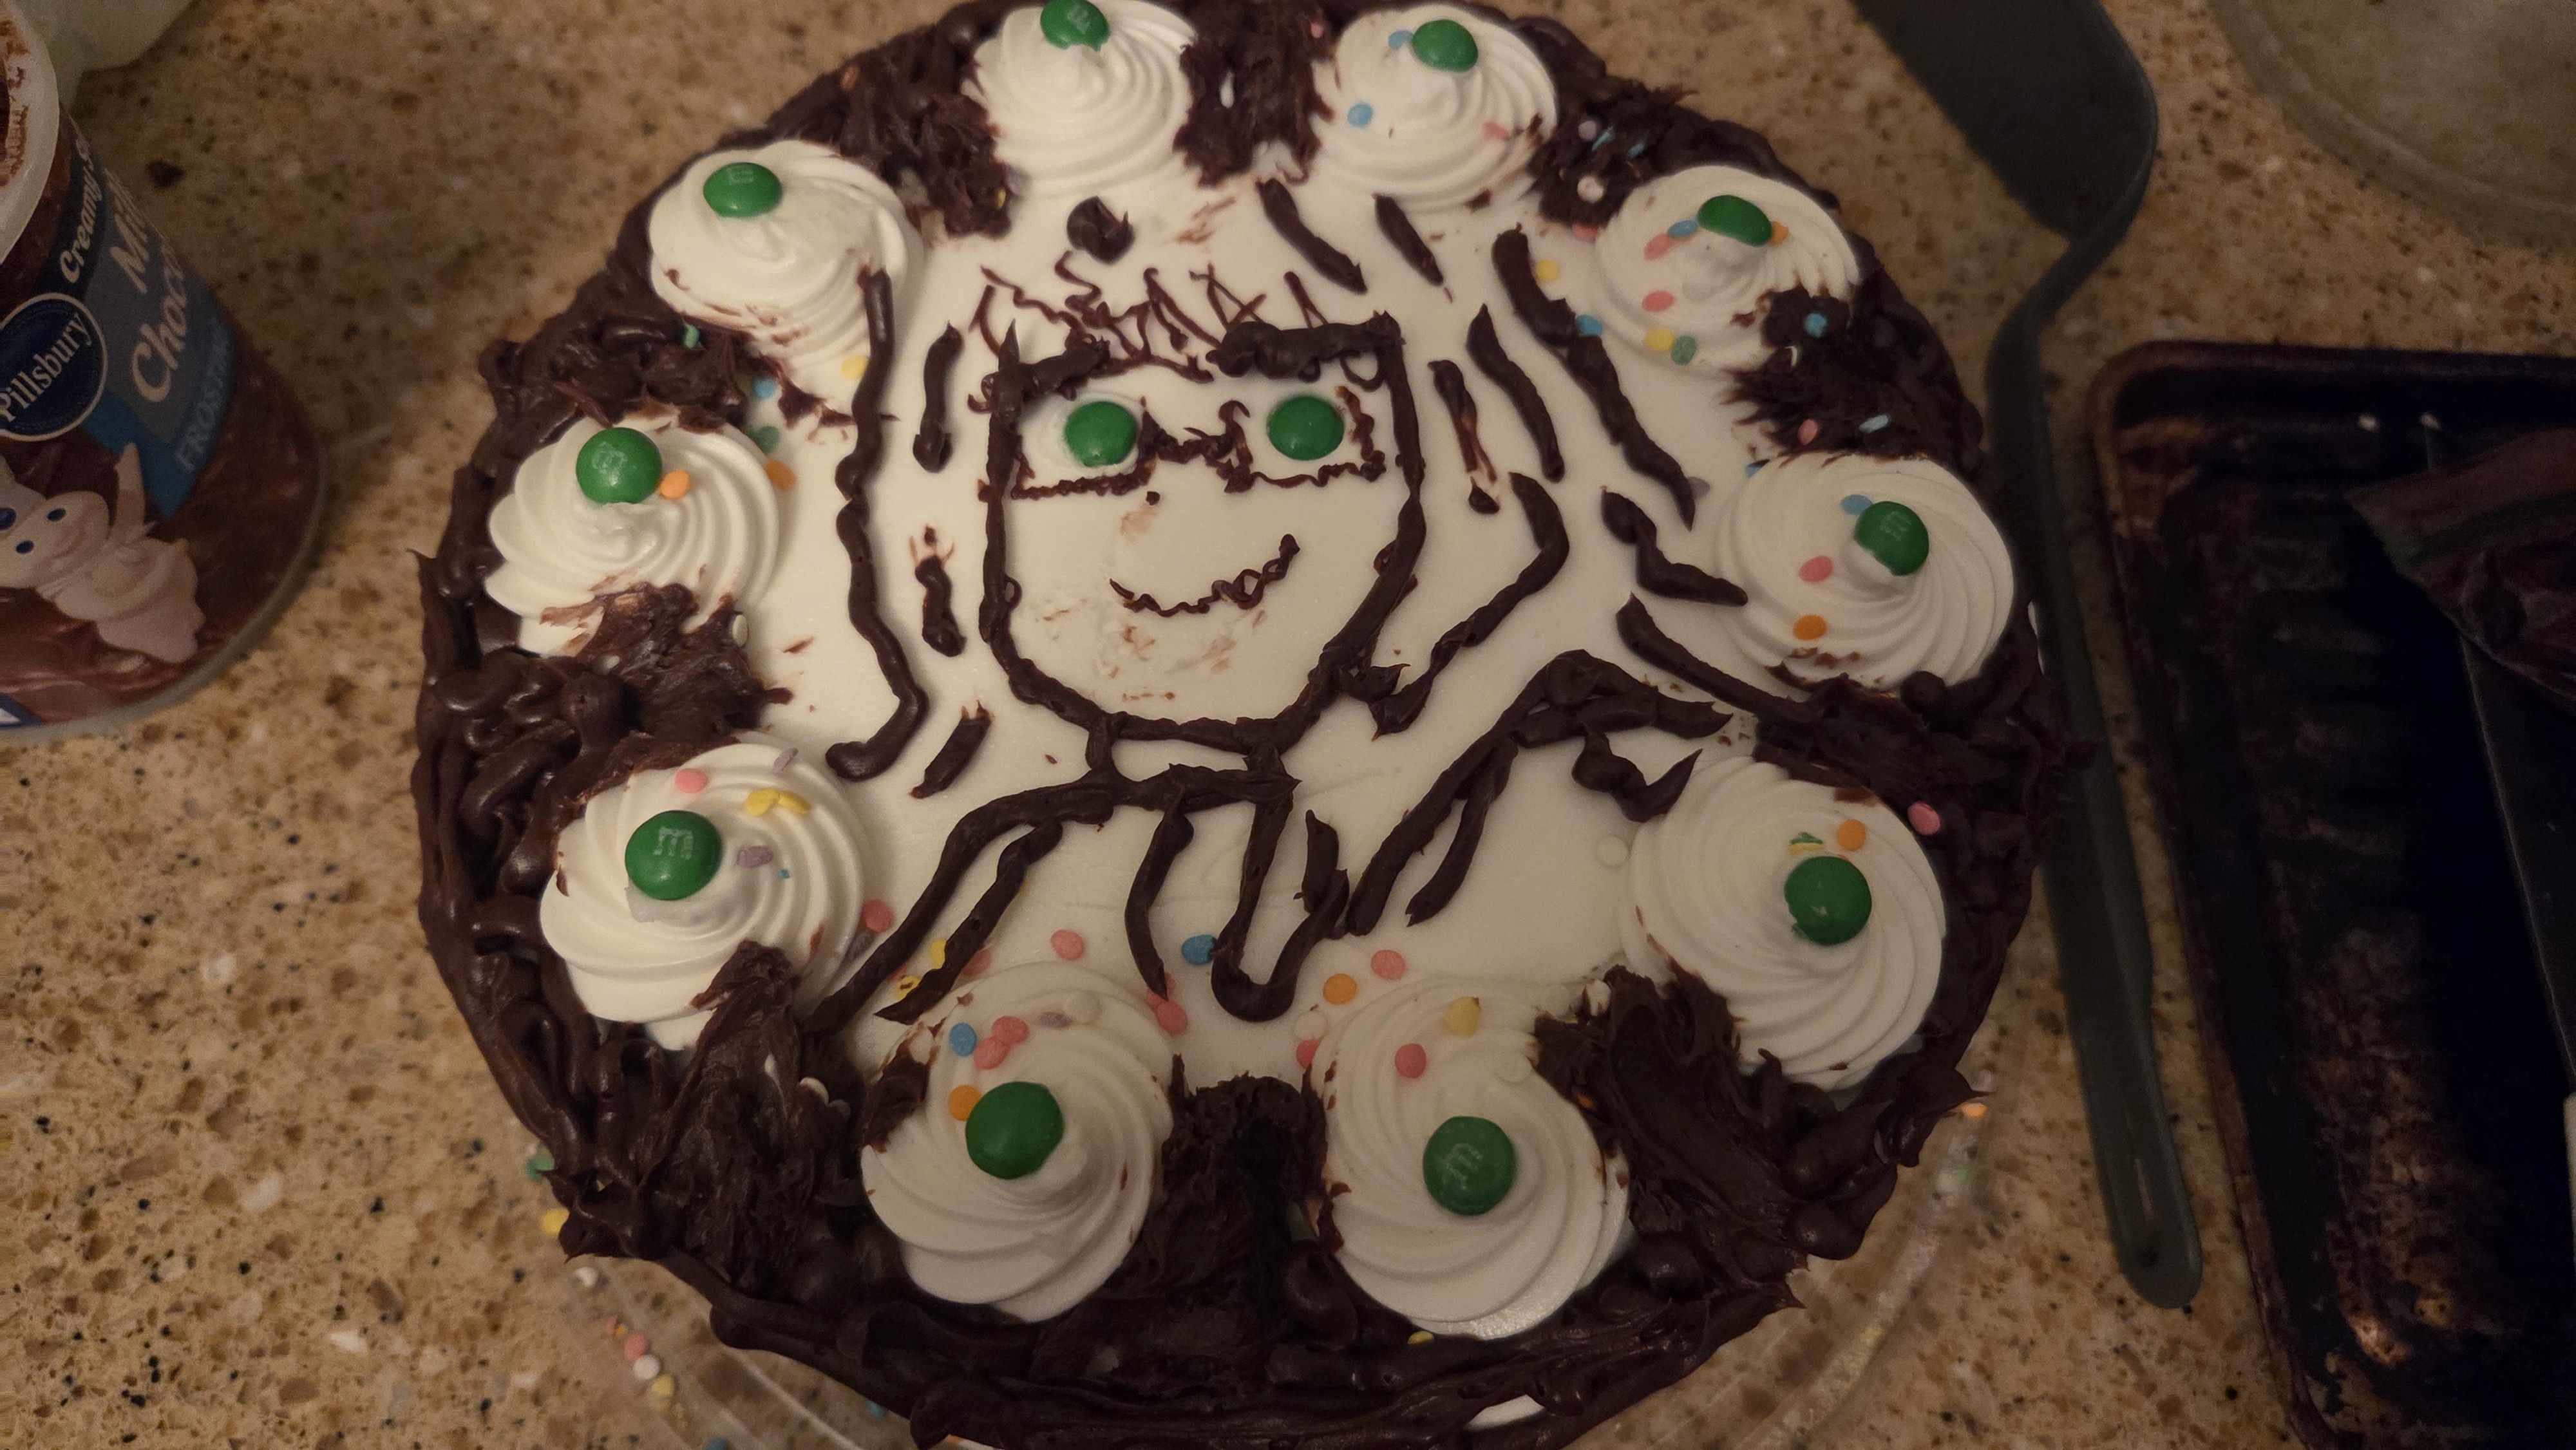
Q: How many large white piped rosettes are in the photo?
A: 10